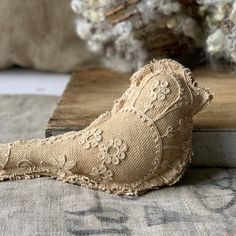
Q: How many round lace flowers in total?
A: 4